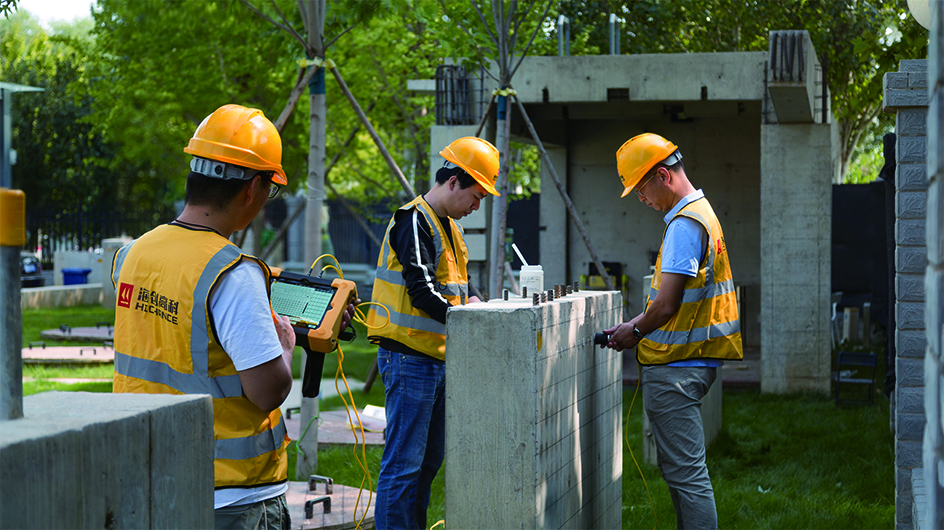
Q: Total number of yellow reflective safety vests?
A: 3